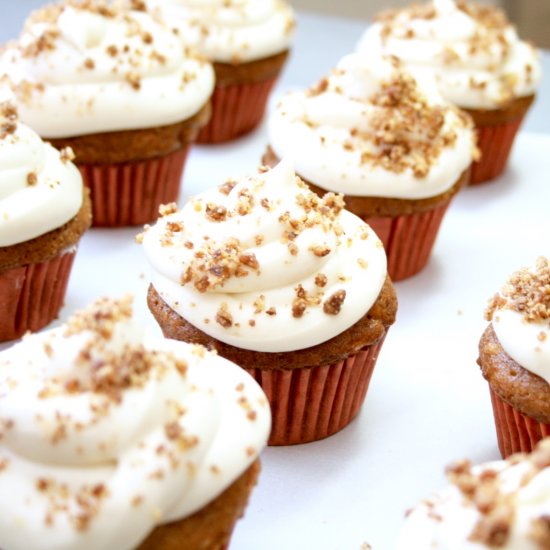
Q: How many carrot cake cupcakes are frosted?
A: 9